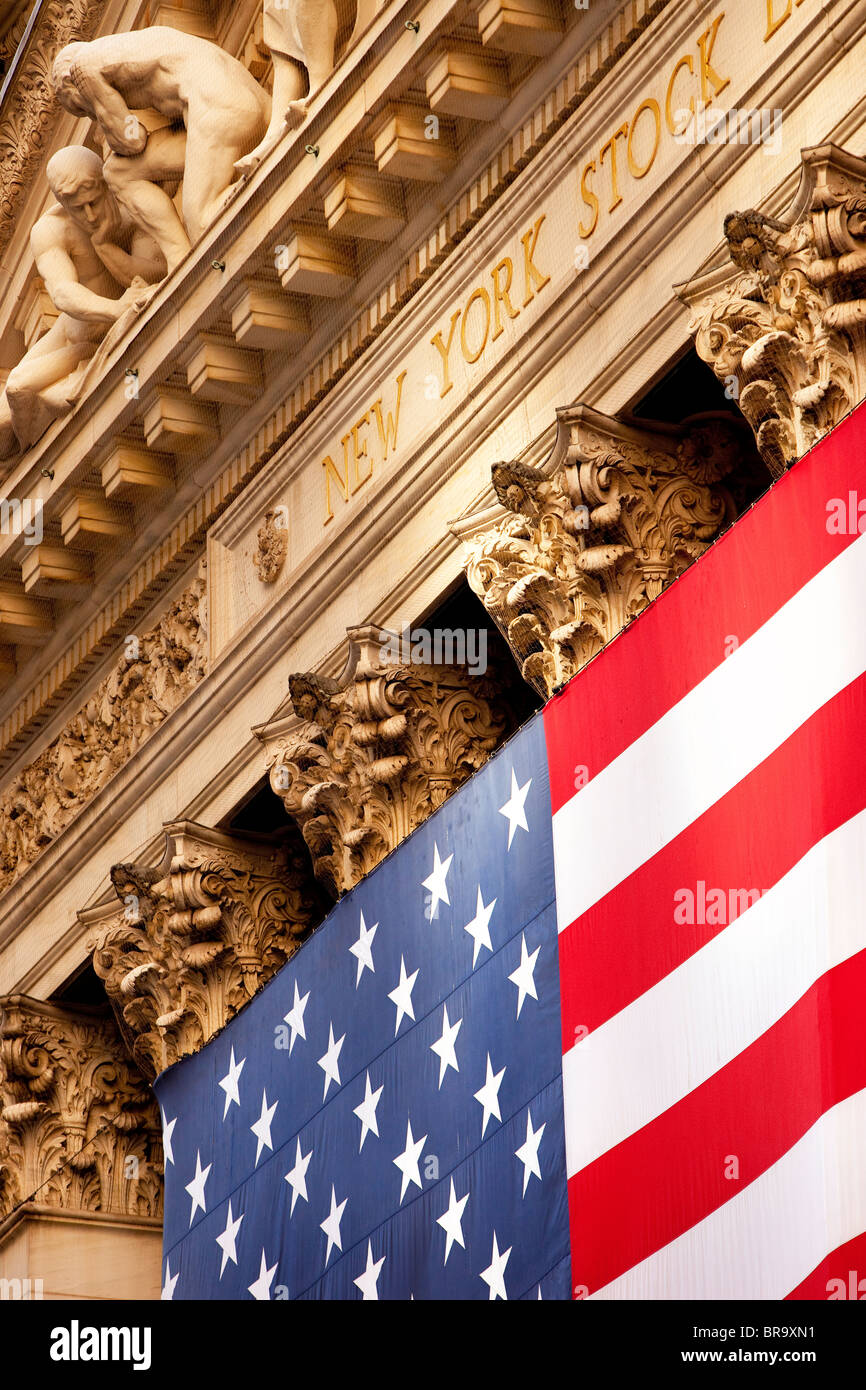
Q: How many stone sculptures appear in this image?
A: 3